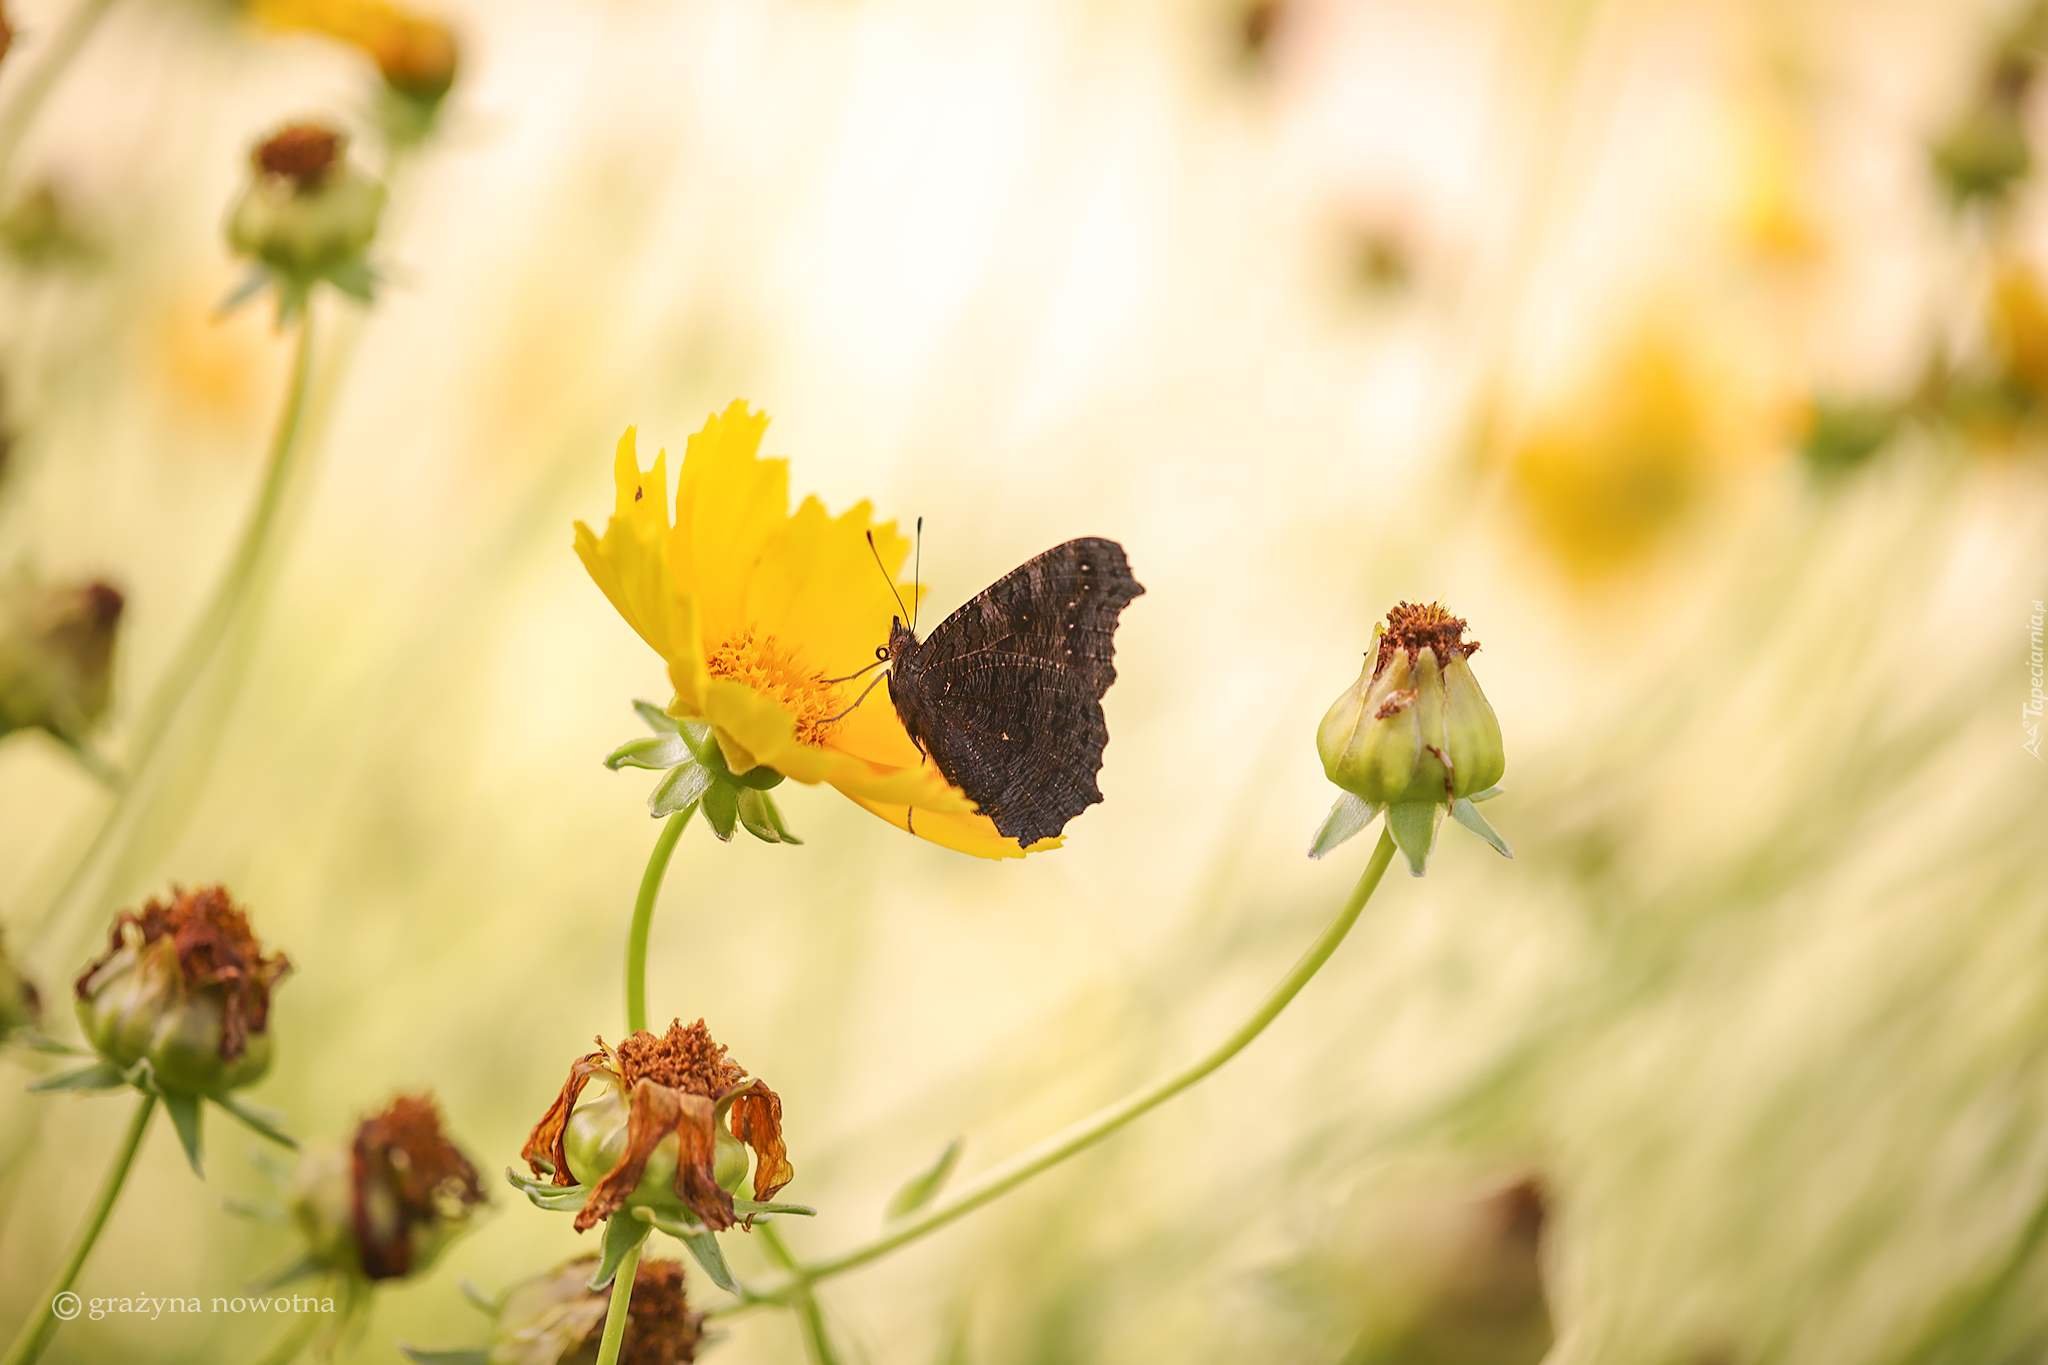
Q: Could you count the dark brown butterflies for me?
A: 1